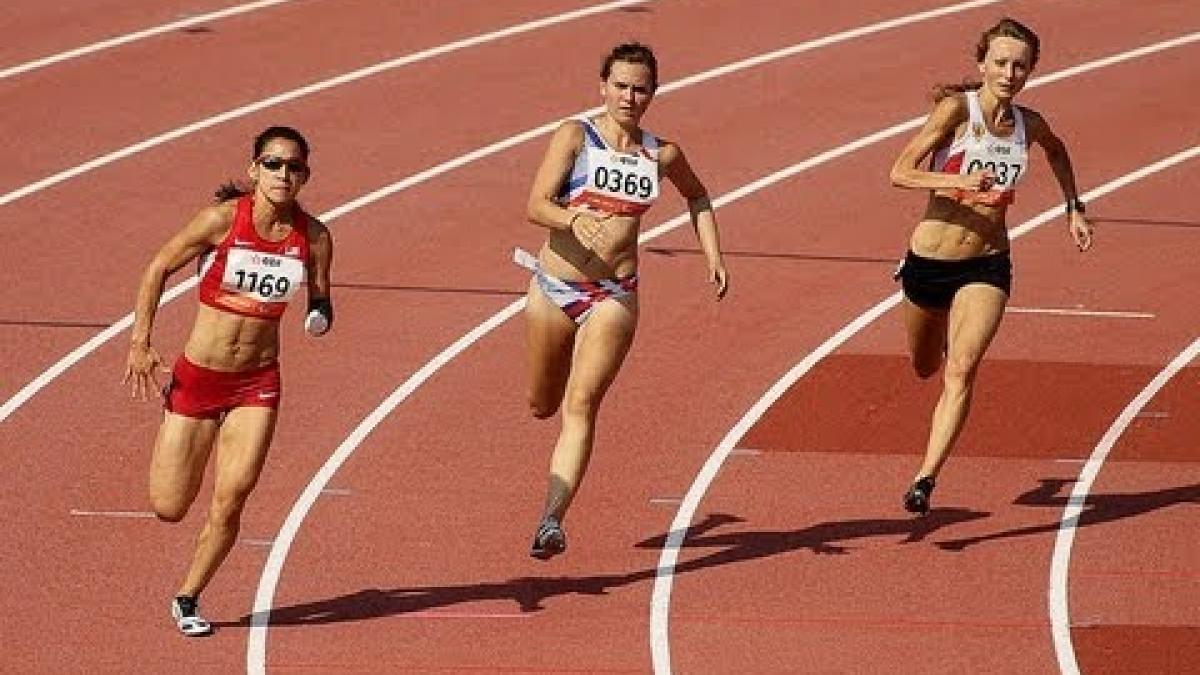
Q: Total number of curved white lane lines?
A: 6